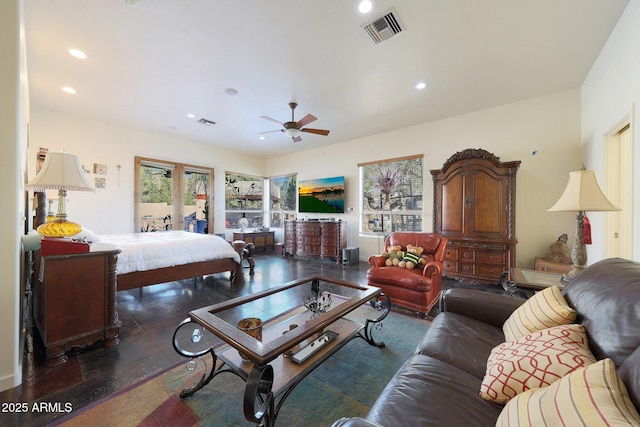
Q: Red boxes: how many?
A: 1